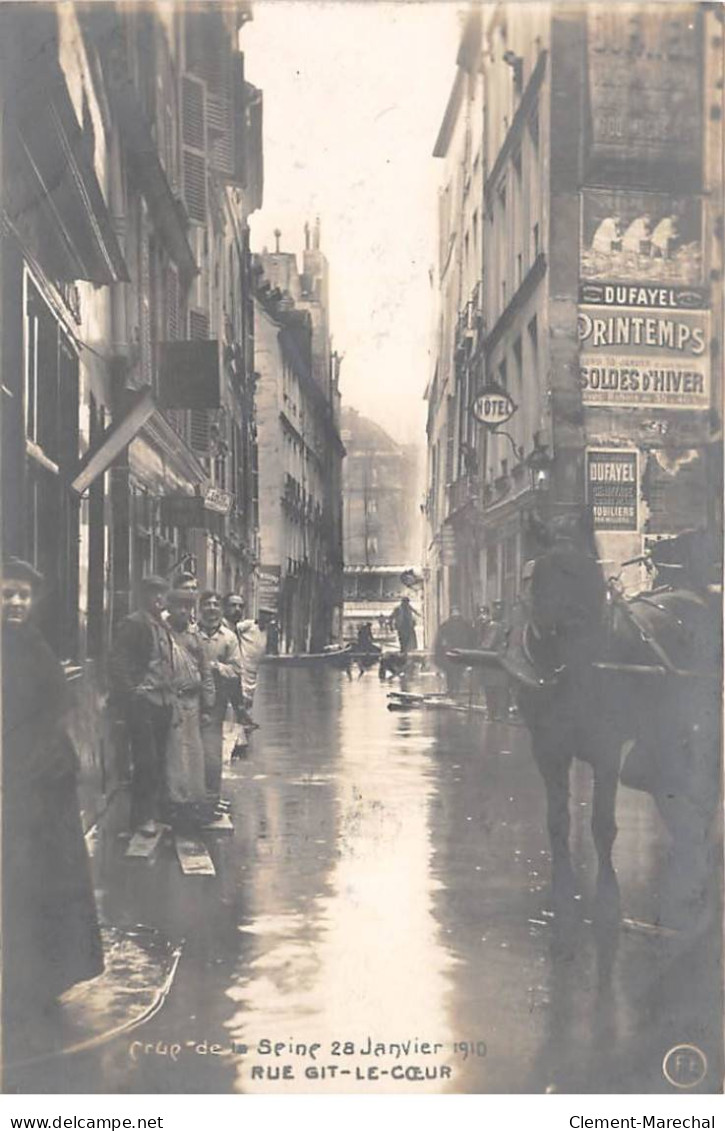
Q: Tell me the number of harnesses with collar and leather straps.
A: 1